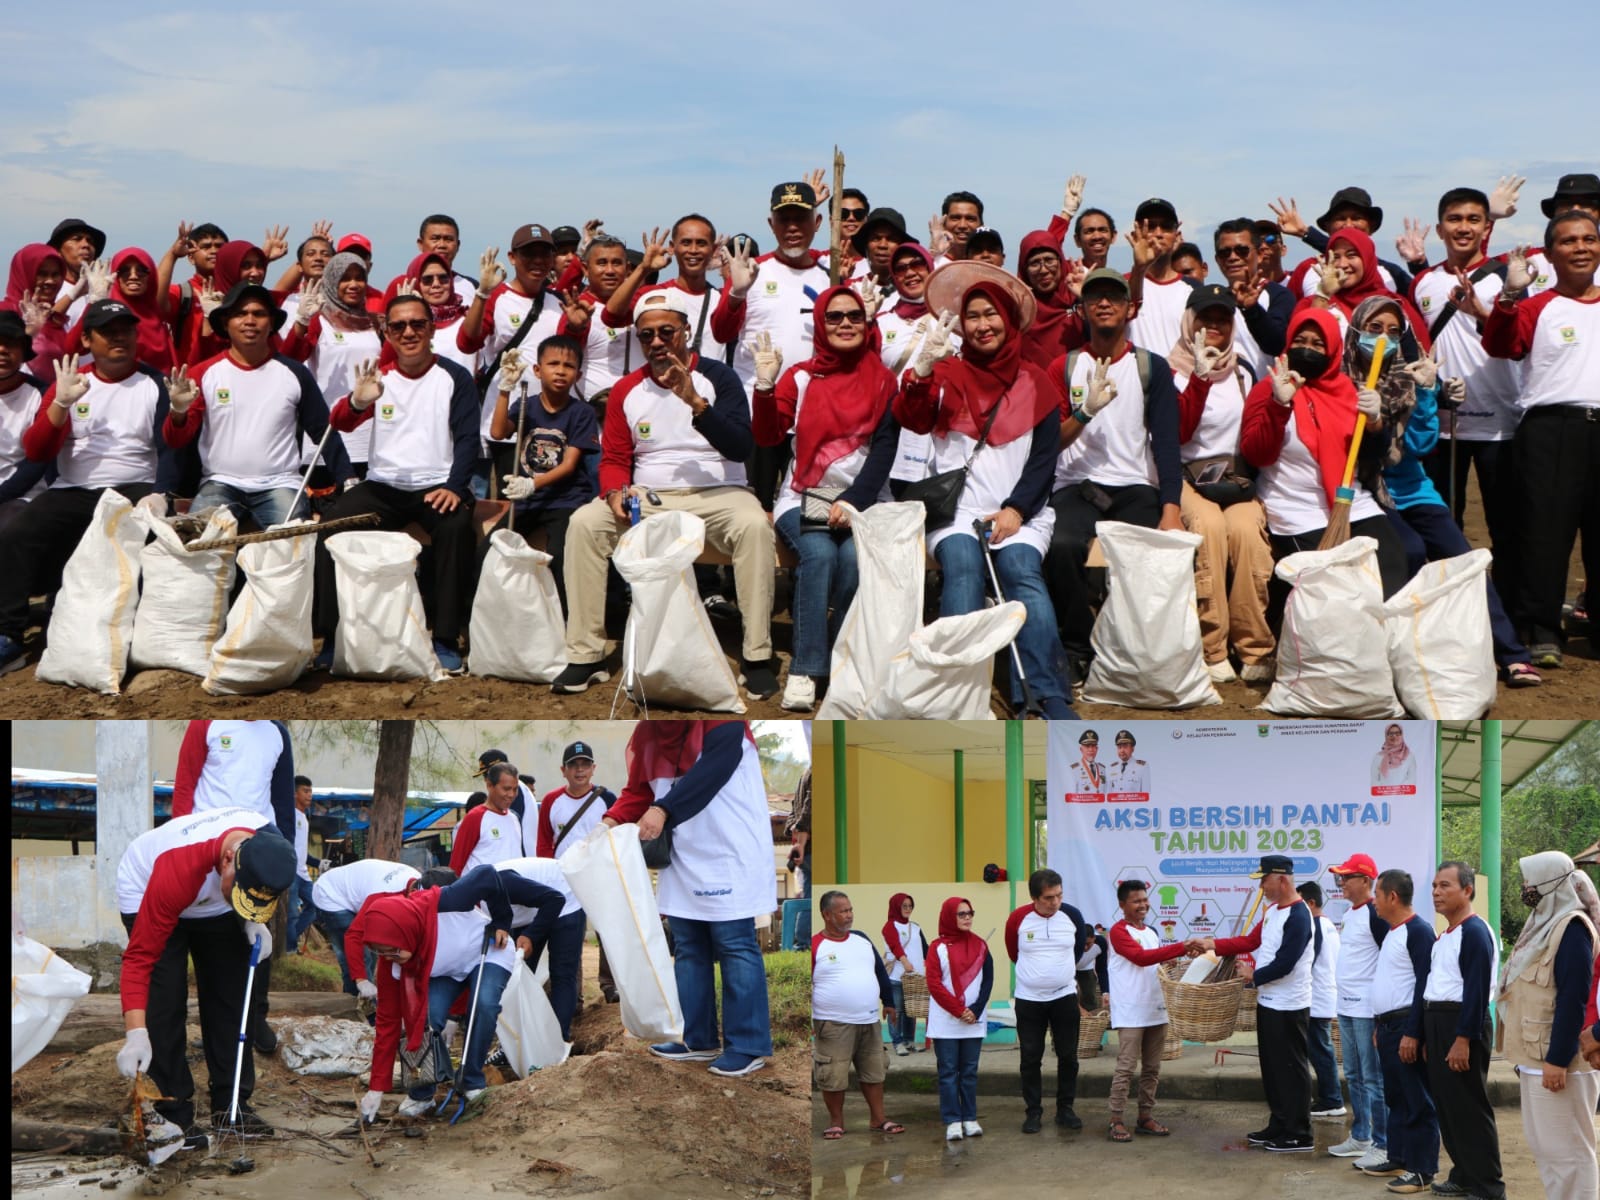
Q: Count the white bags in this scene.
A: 14